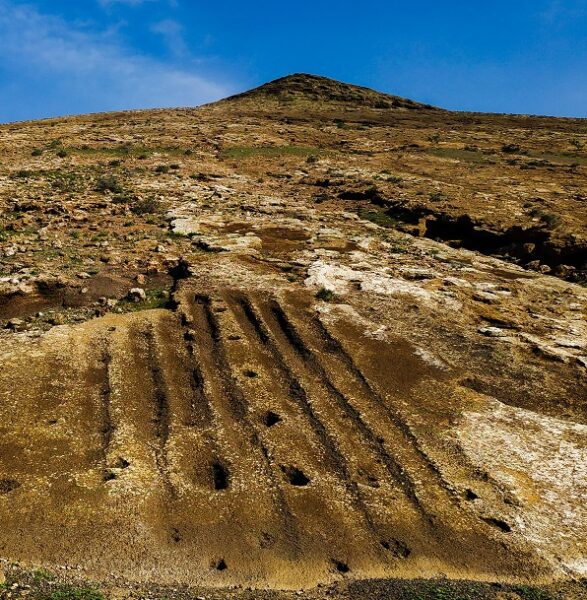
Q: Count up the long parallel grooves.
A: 7